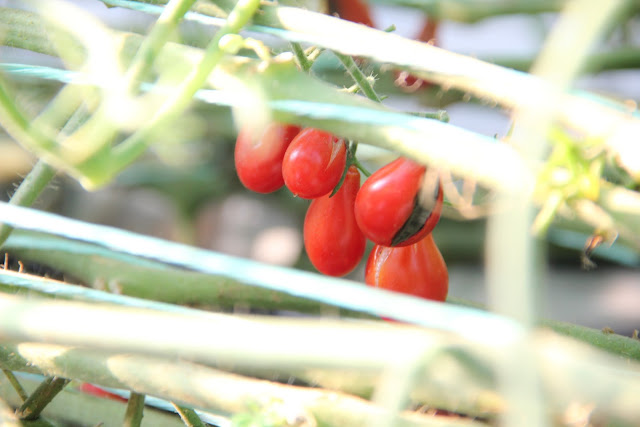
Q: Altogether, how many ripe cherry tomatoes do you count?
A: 5